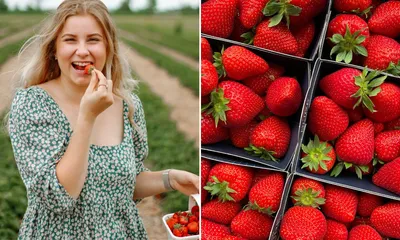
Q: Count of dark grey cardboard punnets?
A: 6